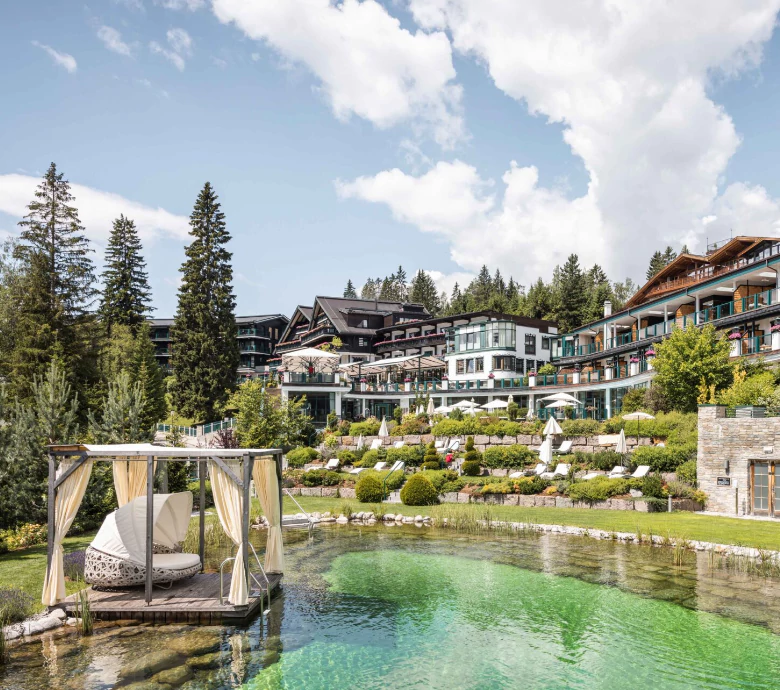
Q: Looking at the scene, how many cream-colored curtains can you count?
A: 4